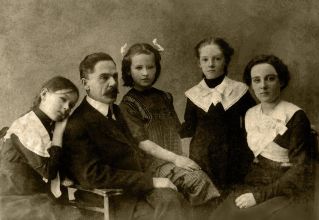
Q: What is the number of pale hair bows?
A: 2